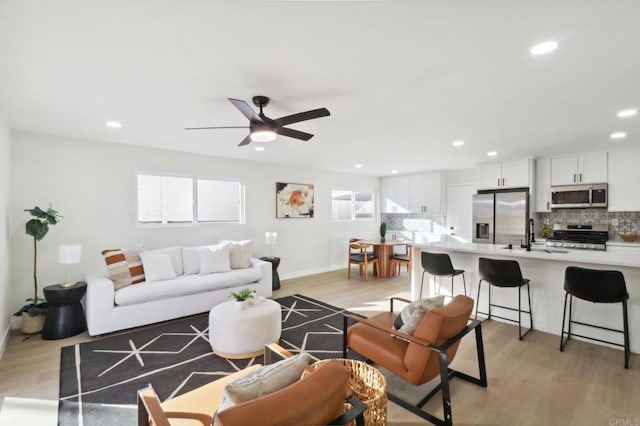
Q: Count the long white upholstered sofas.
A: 1